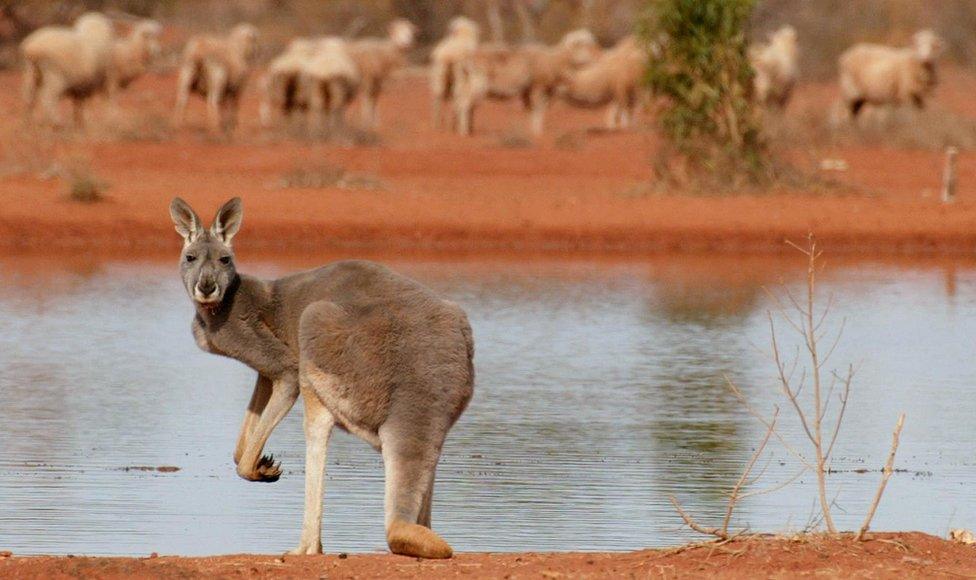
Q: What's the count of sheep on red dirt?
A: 11